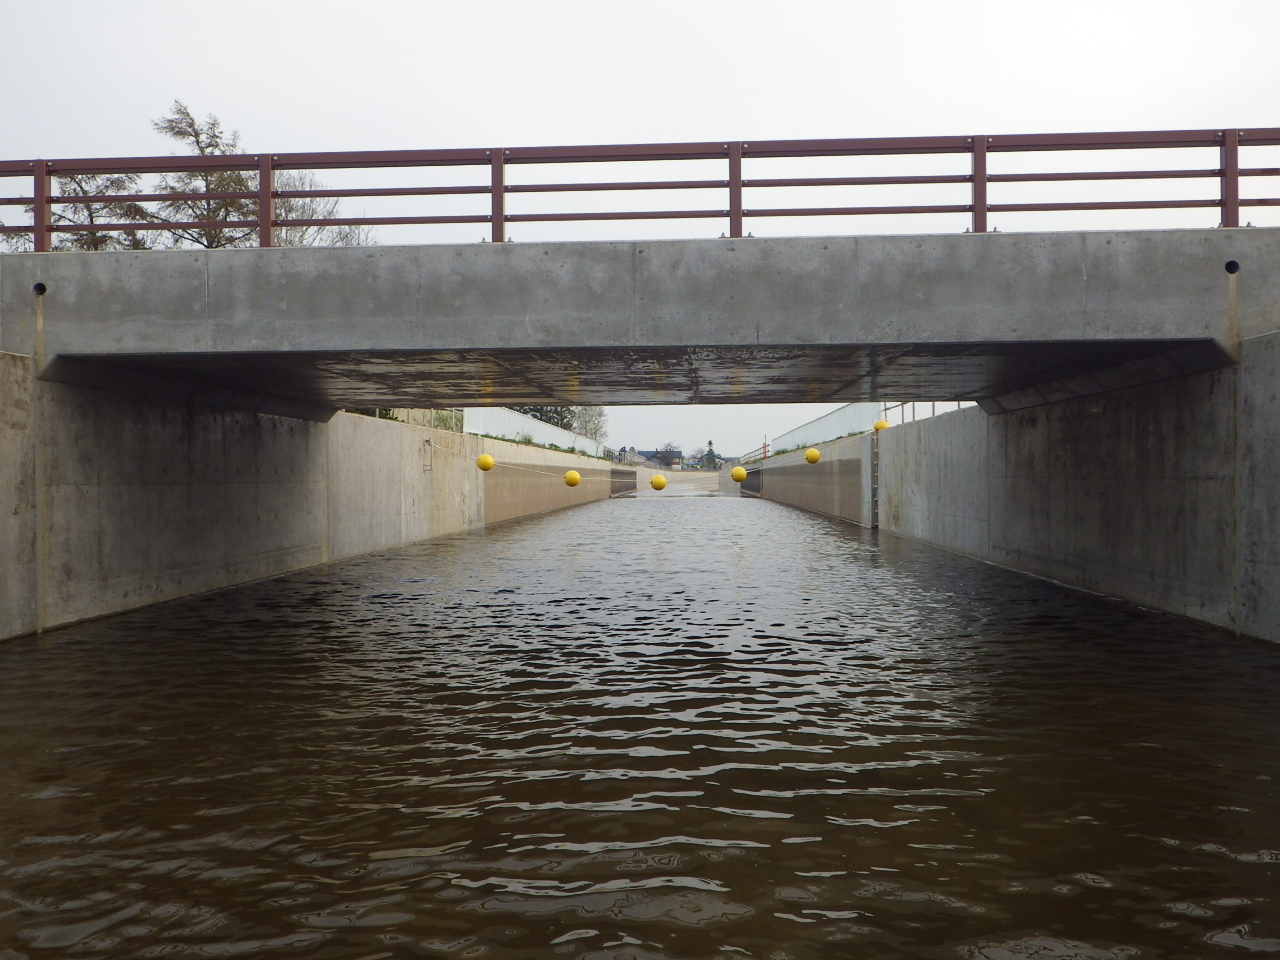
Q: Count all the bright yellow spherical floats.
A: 6